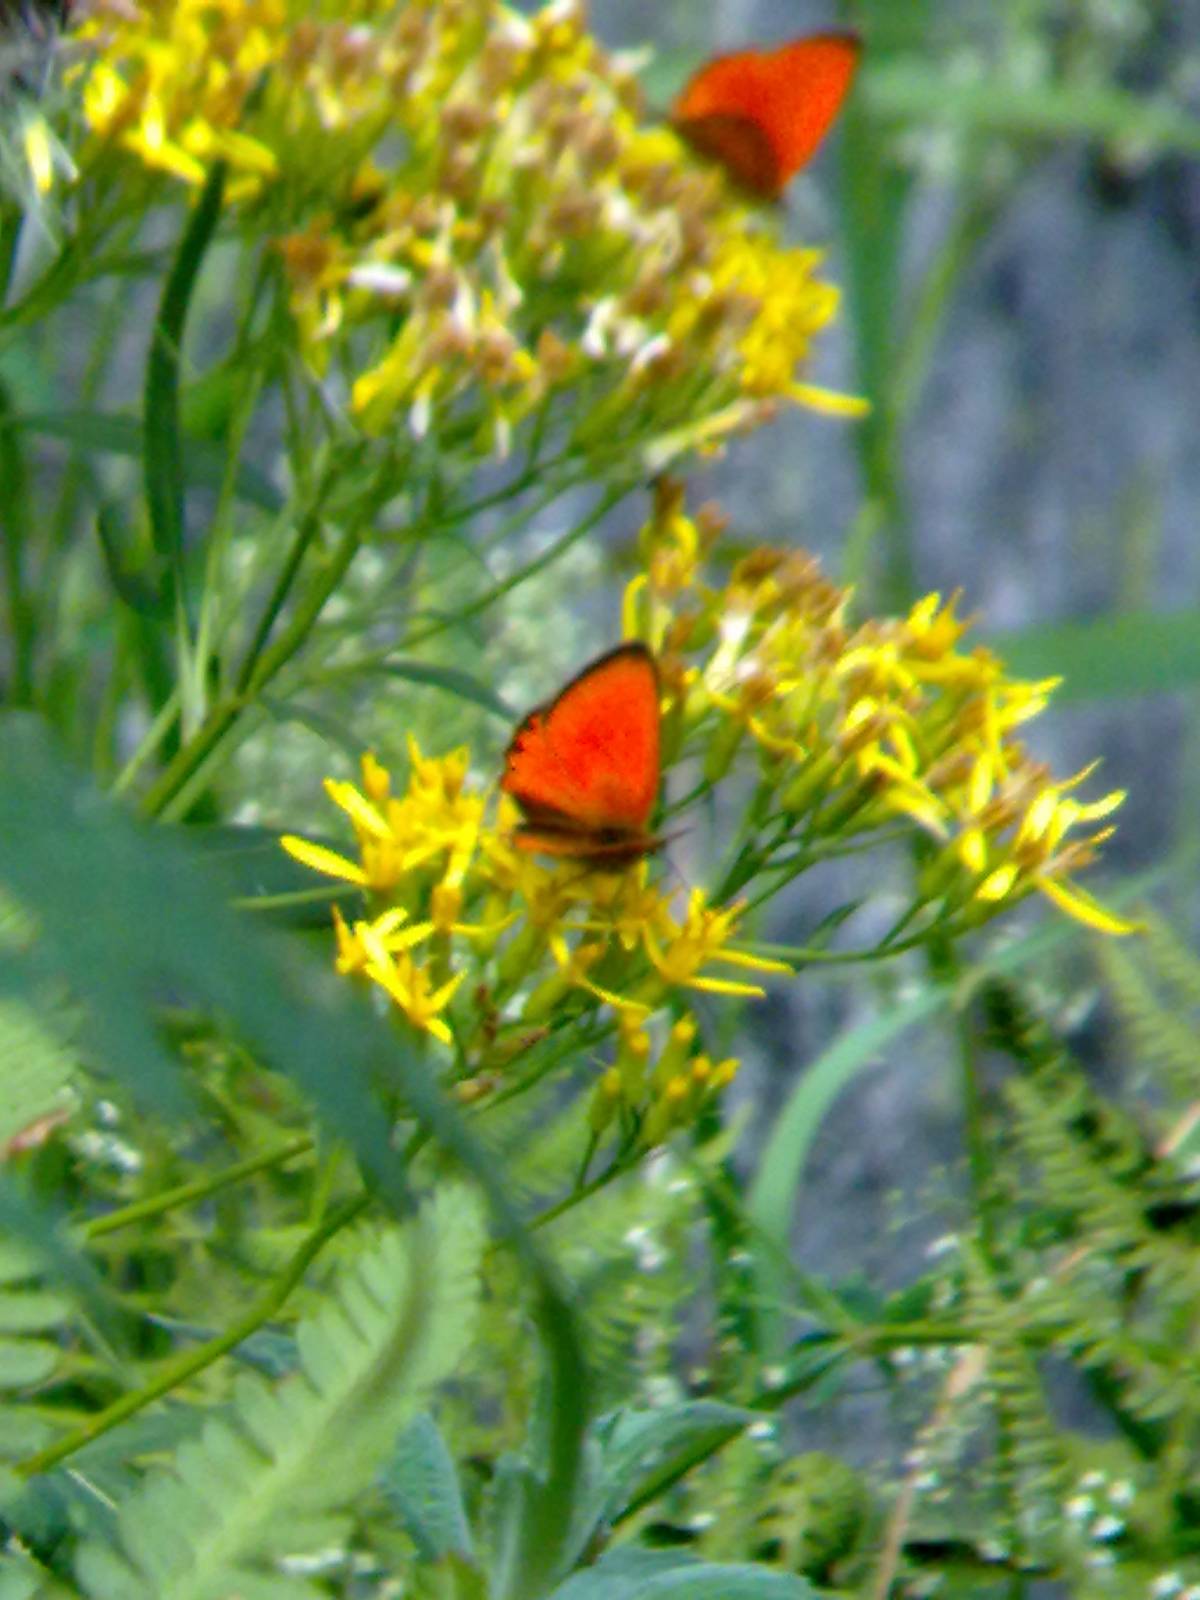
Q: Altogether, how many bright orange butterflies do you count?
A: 2